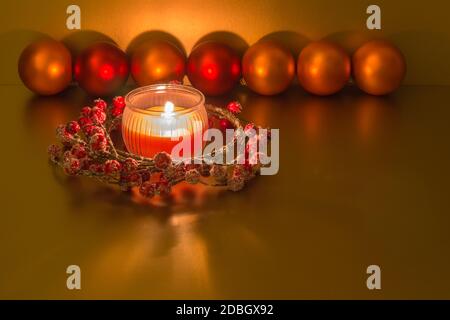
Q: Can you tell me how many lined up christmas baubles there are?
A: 7